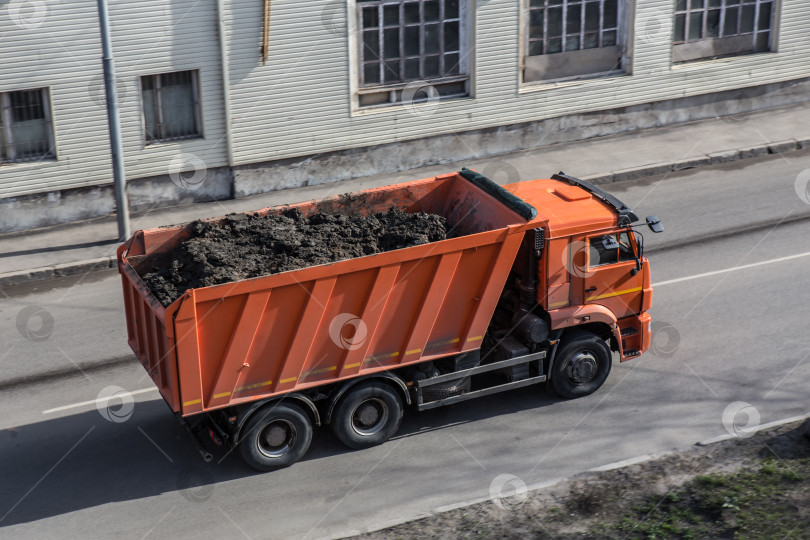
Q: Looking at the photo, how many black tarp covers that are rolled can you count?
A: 1